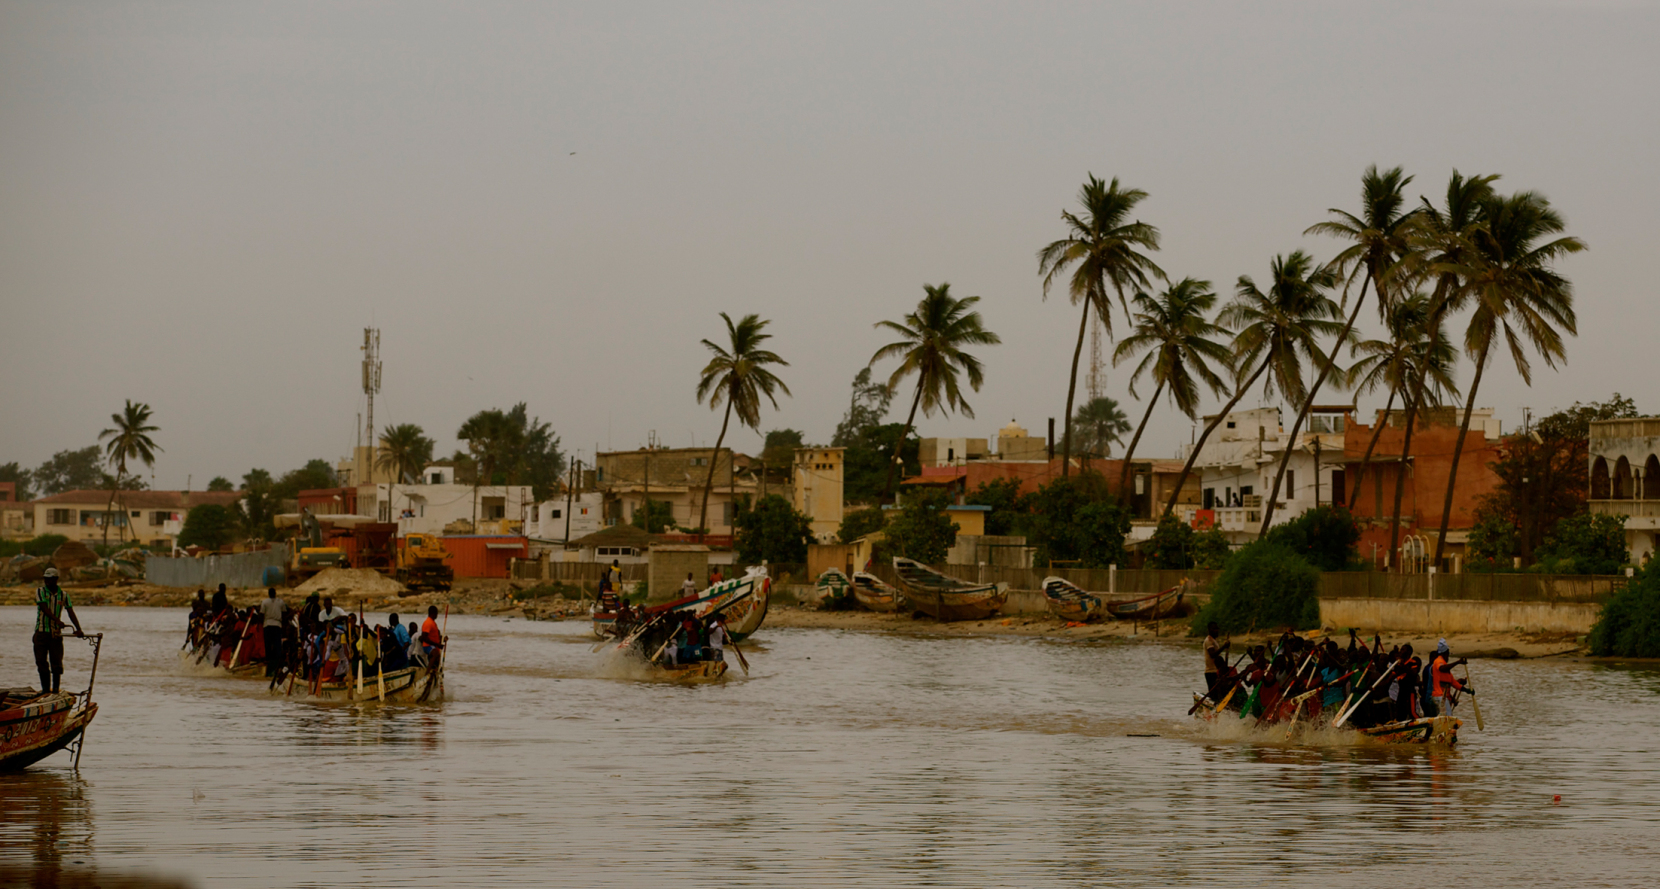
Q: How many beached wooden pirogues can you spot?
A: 5